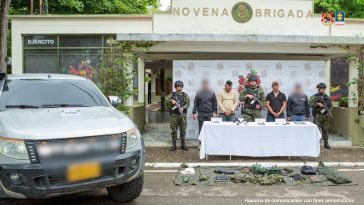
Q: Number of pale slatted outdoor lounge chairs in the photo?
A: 0